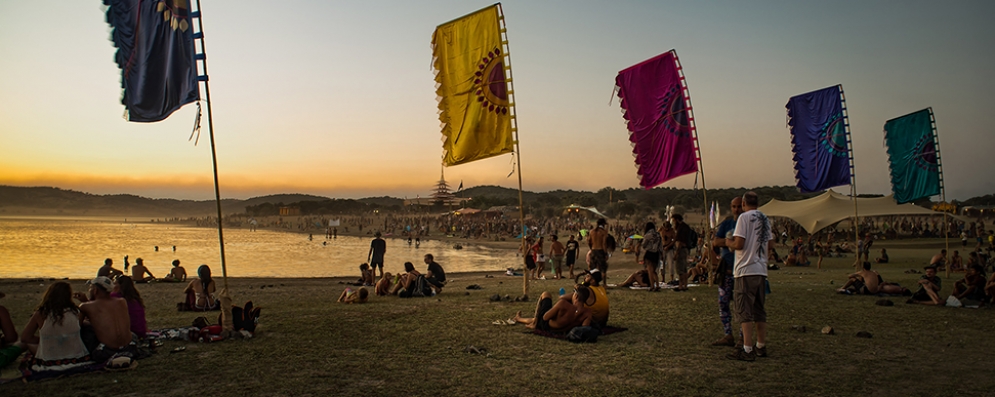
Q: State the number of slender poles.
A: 5